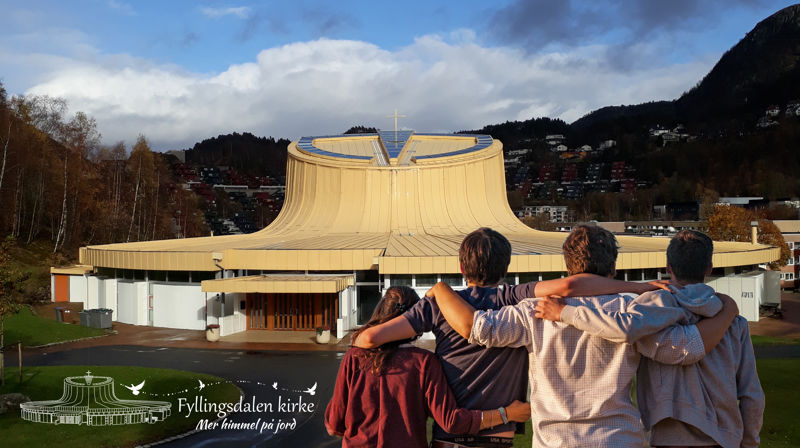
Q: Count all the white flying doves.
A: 4